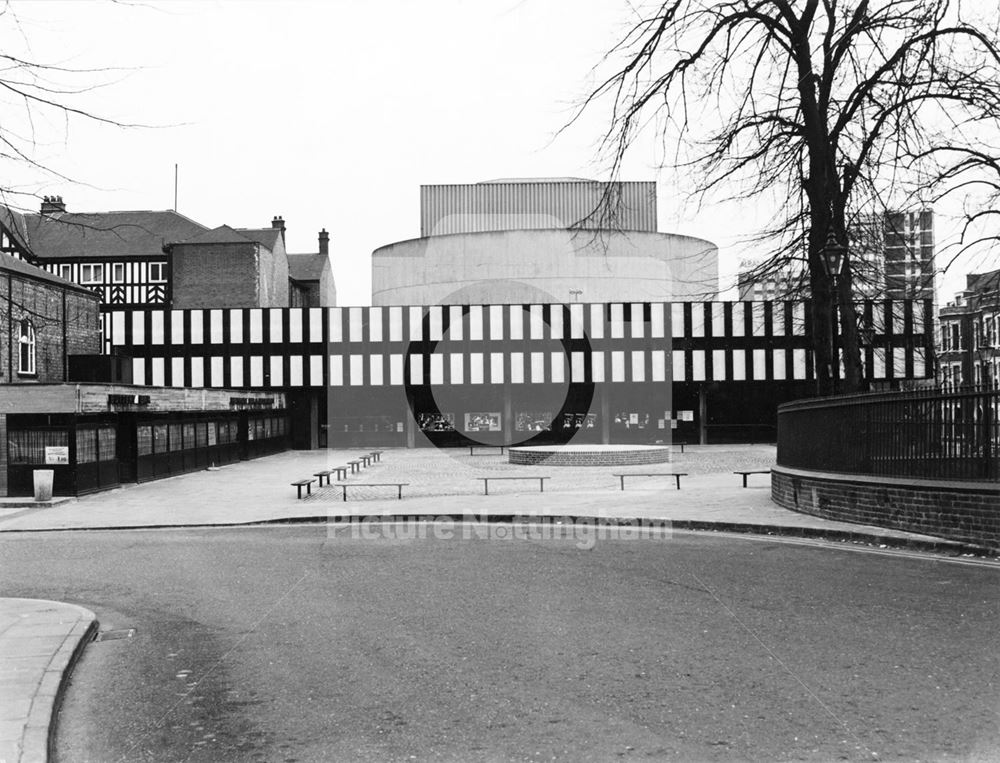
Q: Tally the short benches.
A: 6